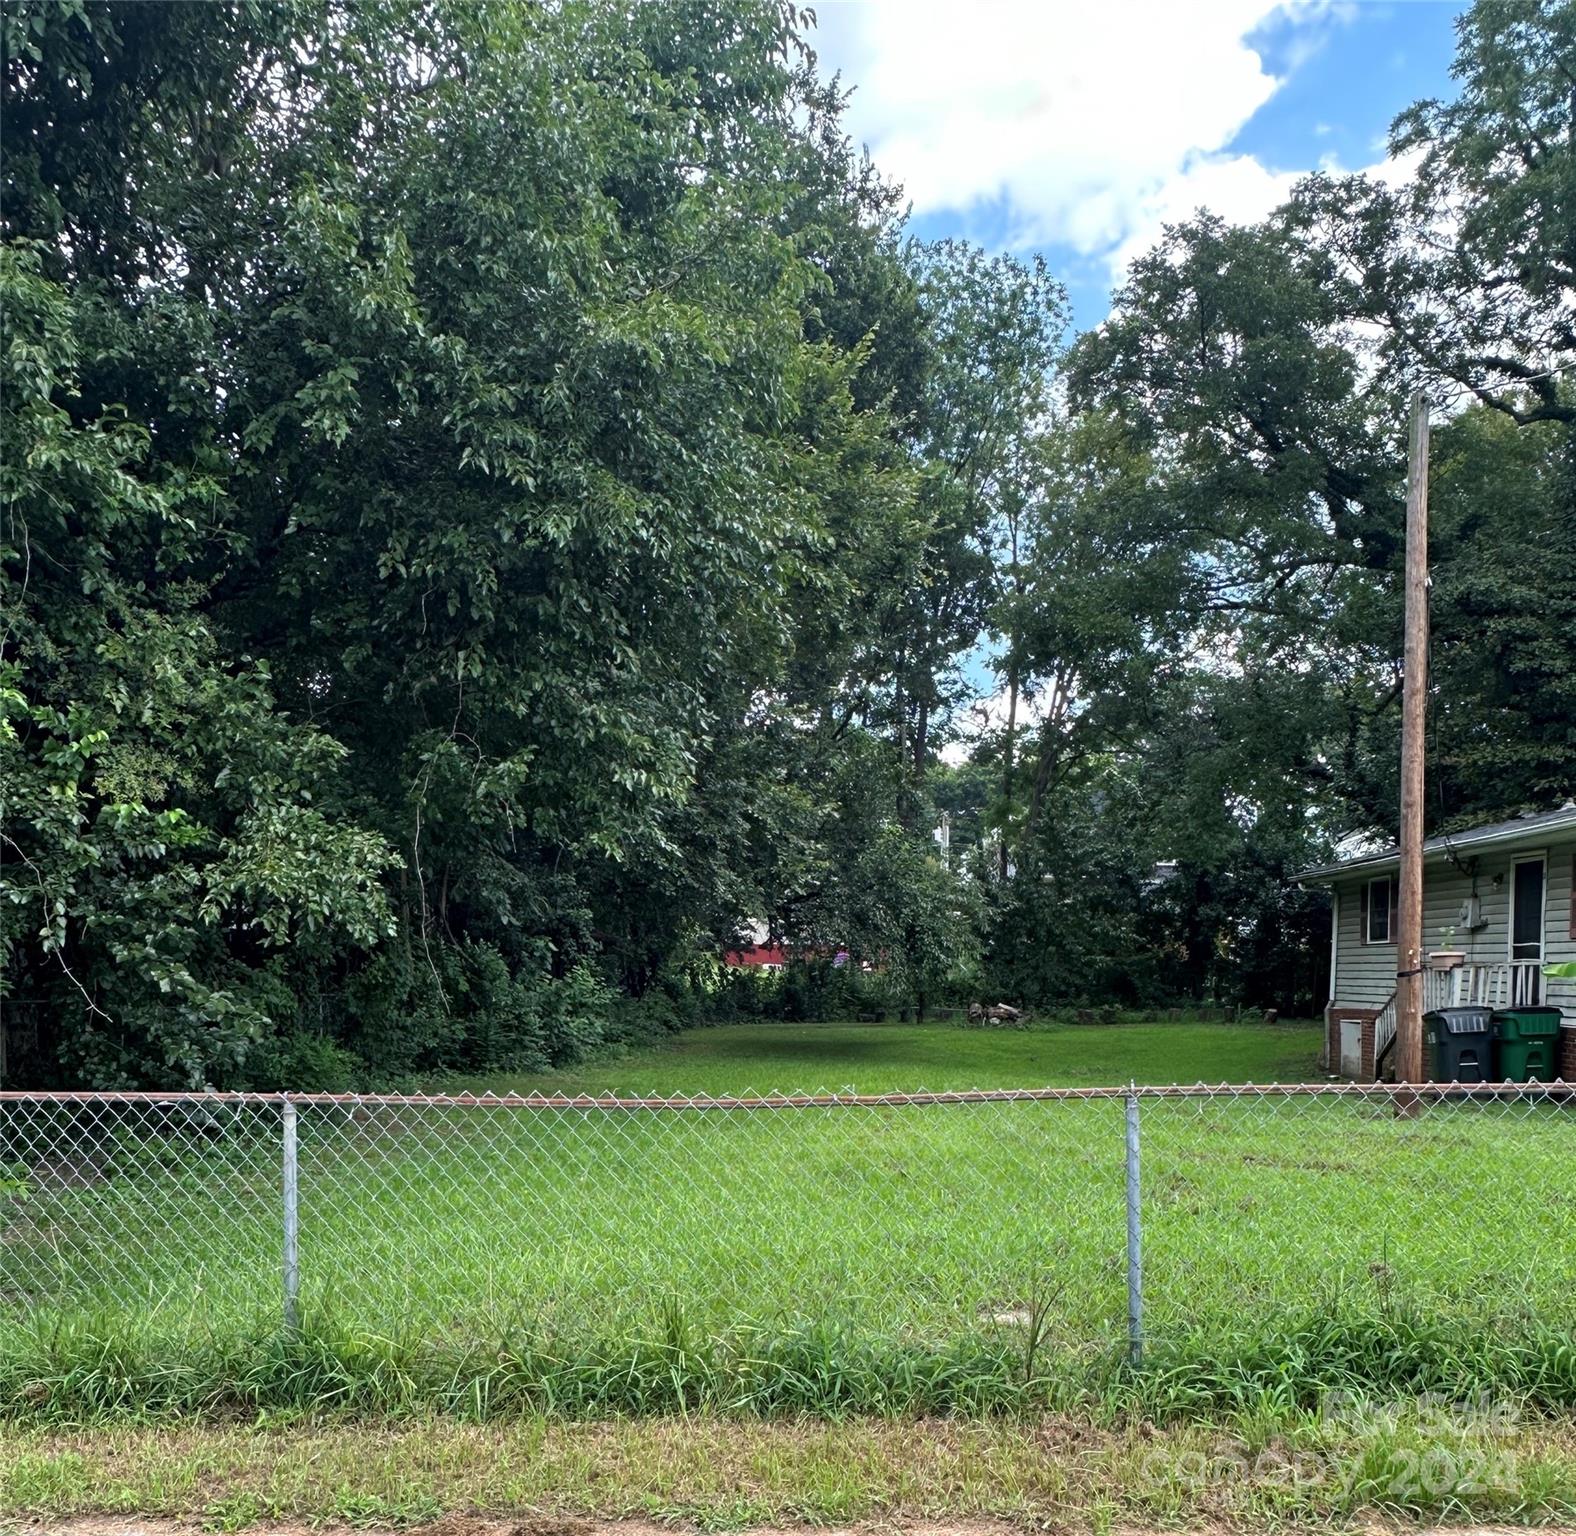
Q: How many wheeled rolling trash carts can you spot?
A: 2